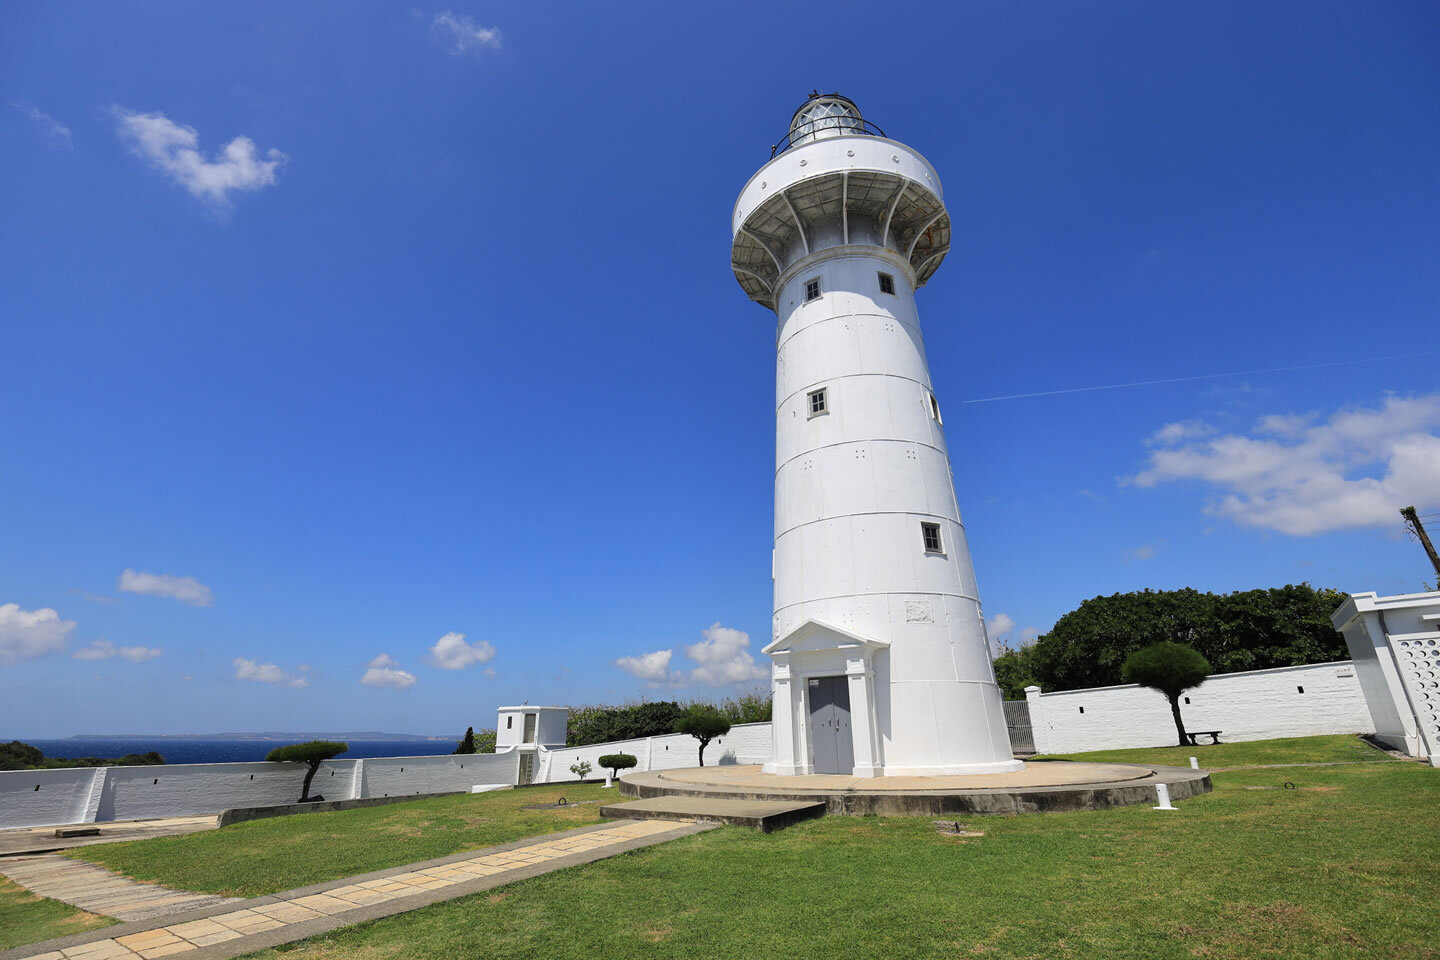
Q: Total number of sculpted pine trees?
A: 4